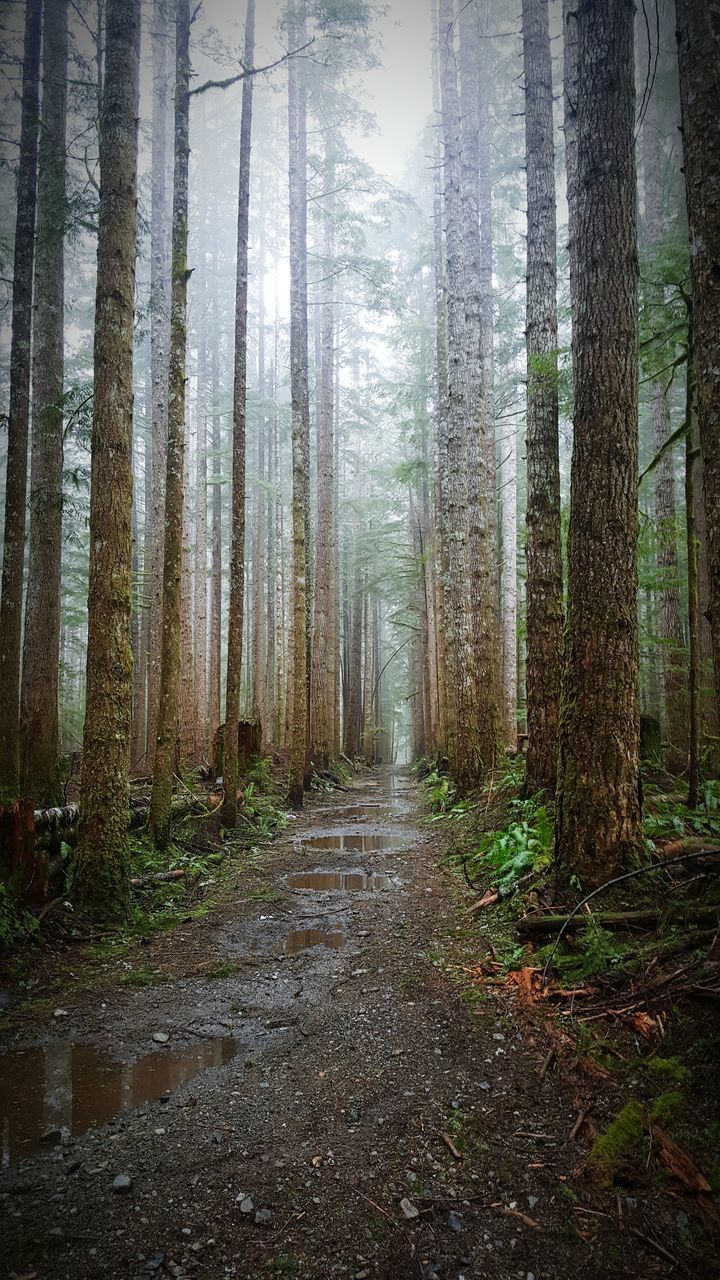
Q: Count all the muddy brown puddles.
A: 5